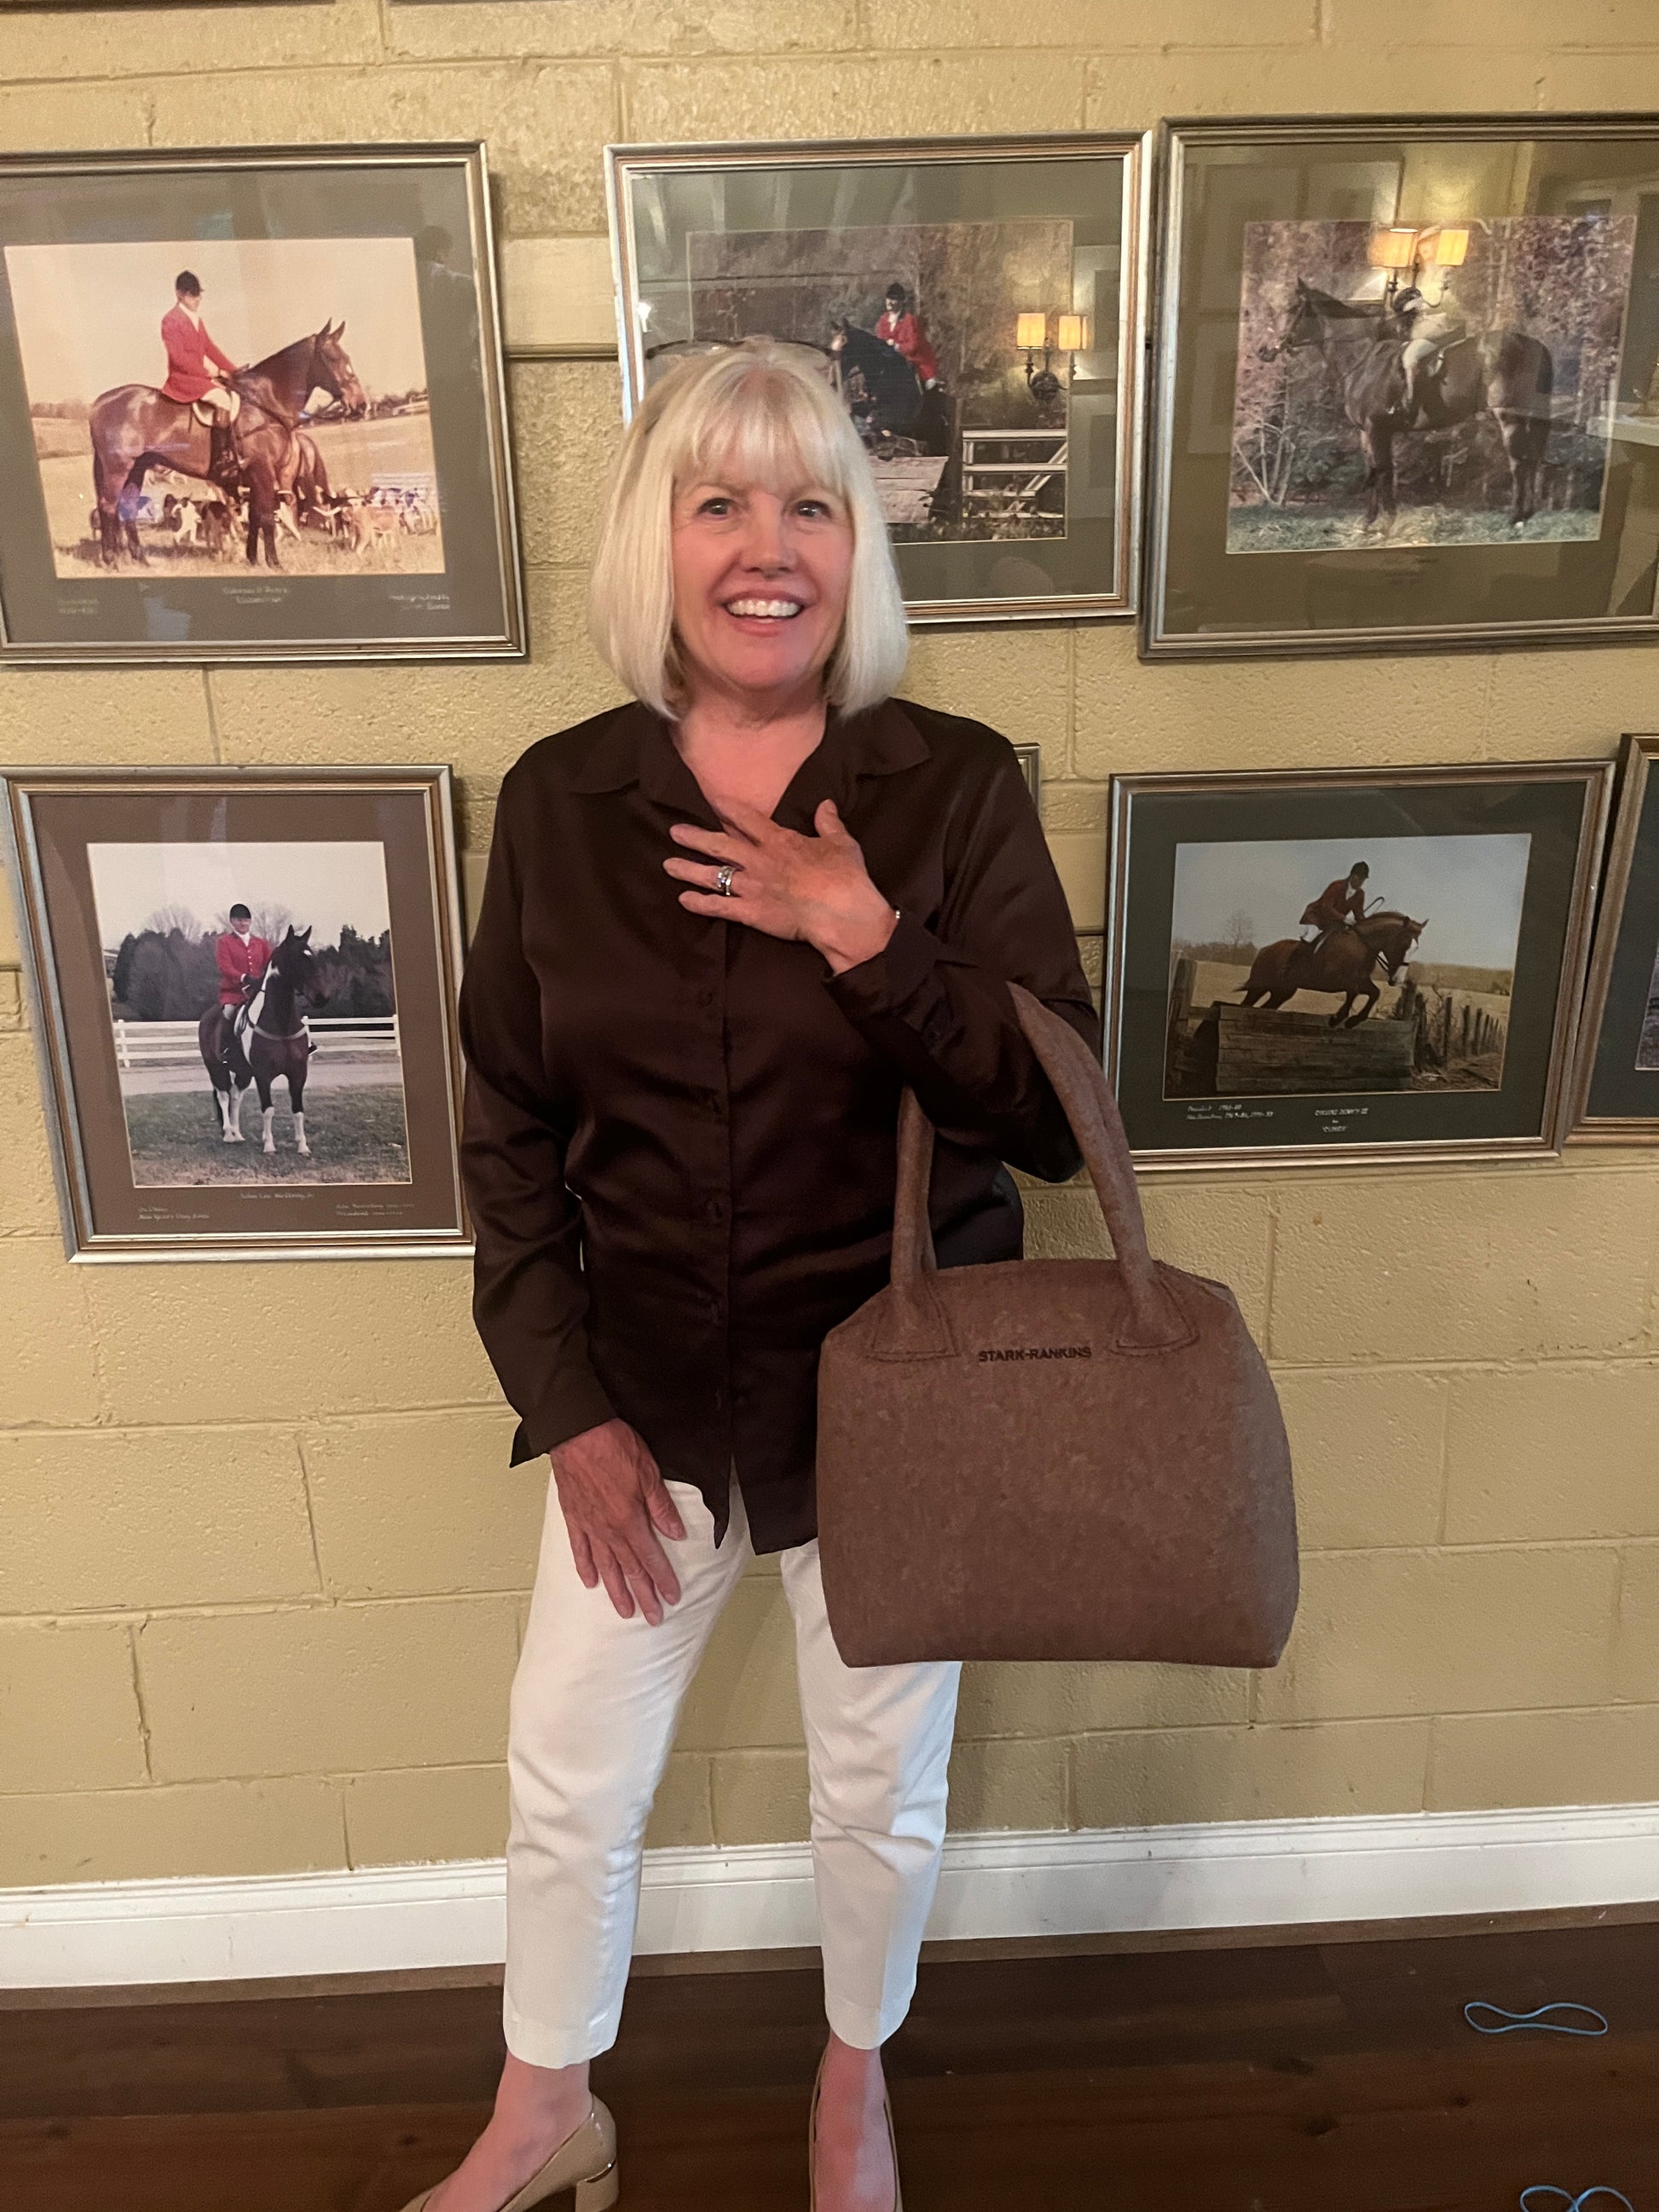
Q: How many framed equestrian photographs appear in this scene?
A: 5